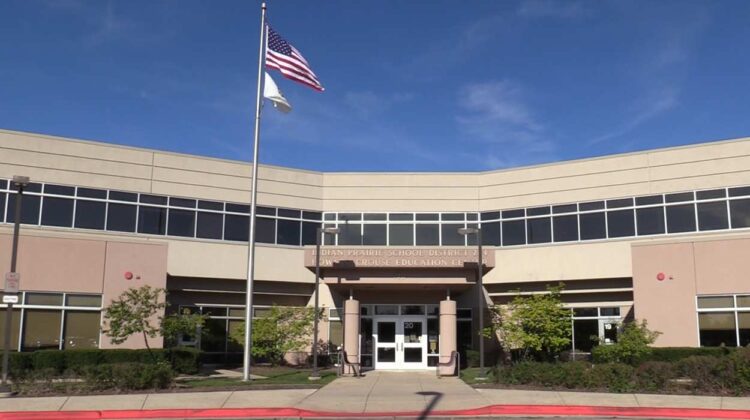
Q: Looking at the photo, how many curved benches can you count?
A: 2